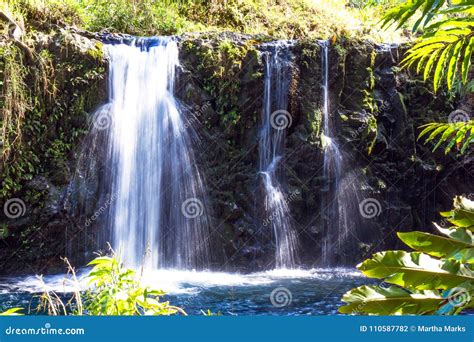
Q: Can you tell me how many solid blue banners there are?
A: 1